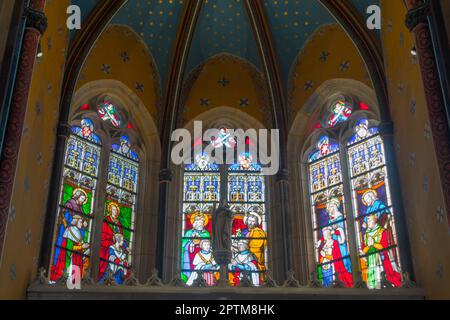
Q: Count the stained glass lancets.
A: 6